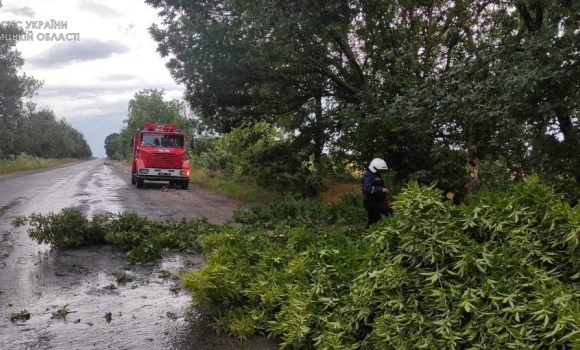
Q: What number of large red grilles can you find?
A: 1